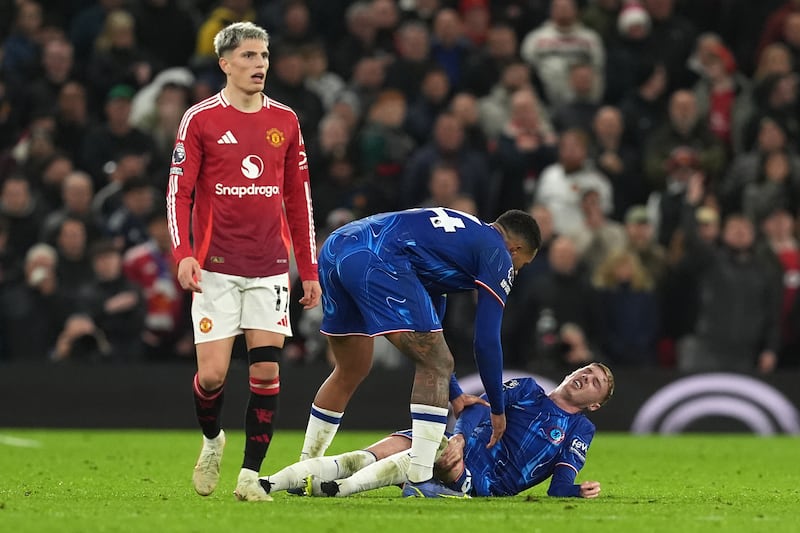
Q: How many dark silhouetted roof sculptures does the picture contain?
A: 0